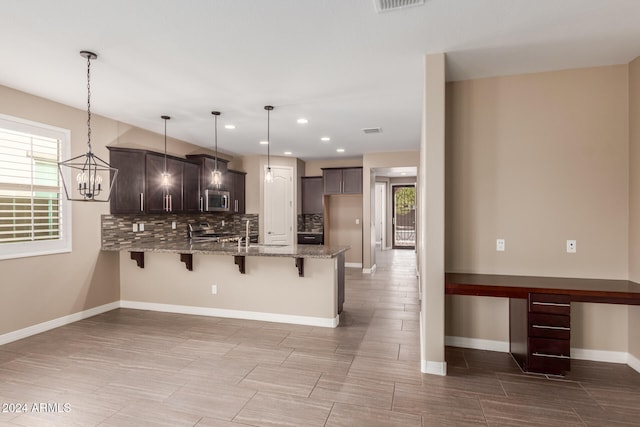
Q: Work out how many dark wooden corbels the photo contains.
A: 4